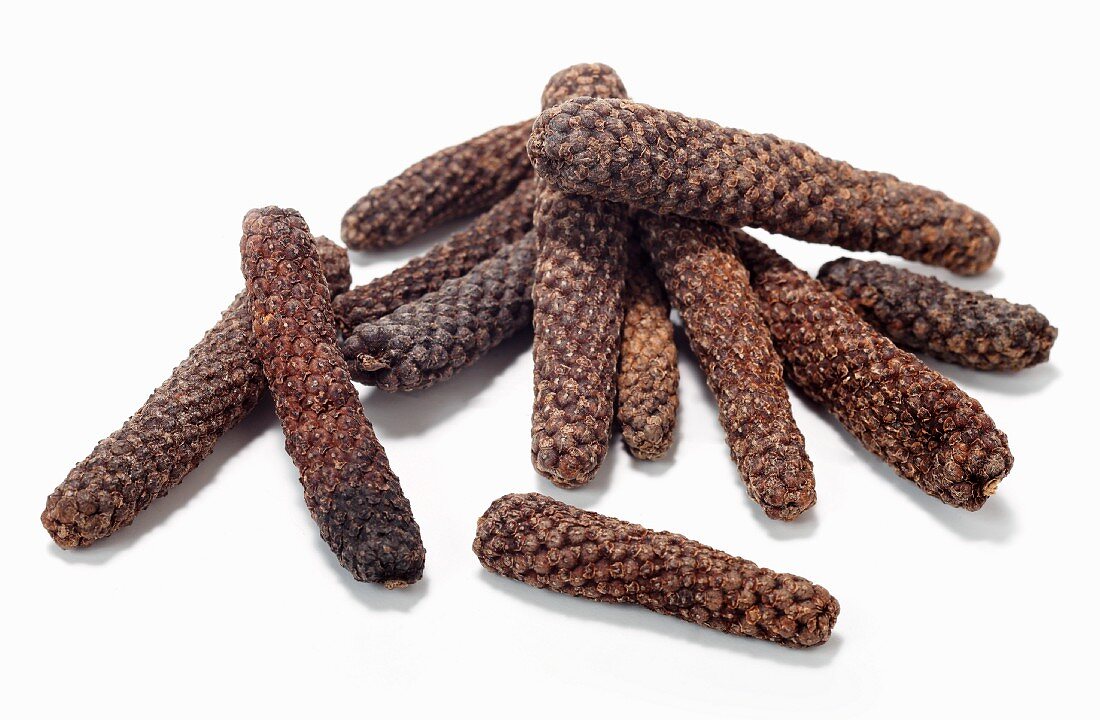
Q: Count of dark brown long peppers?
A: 12